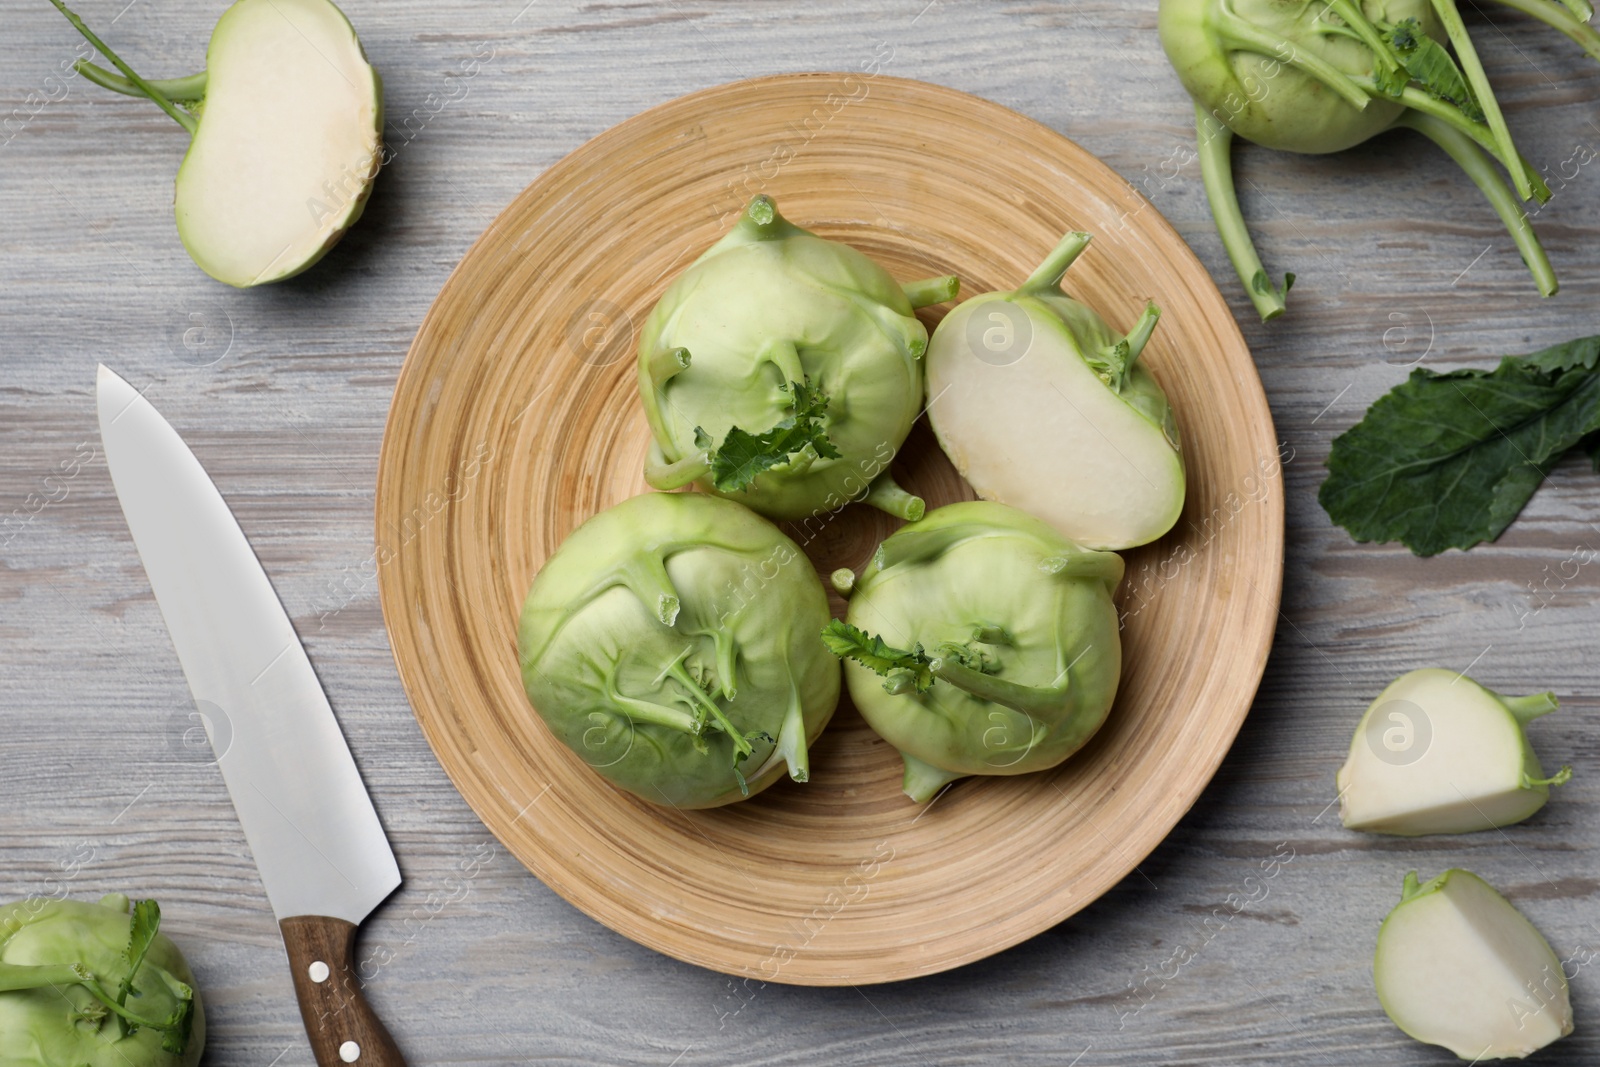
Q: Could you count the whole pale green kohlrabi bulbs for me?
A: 5